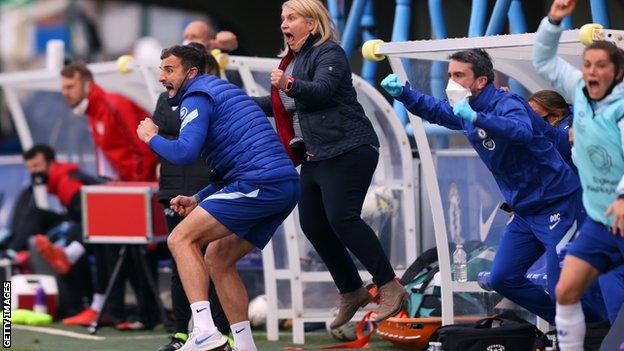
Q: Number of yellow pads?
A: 4